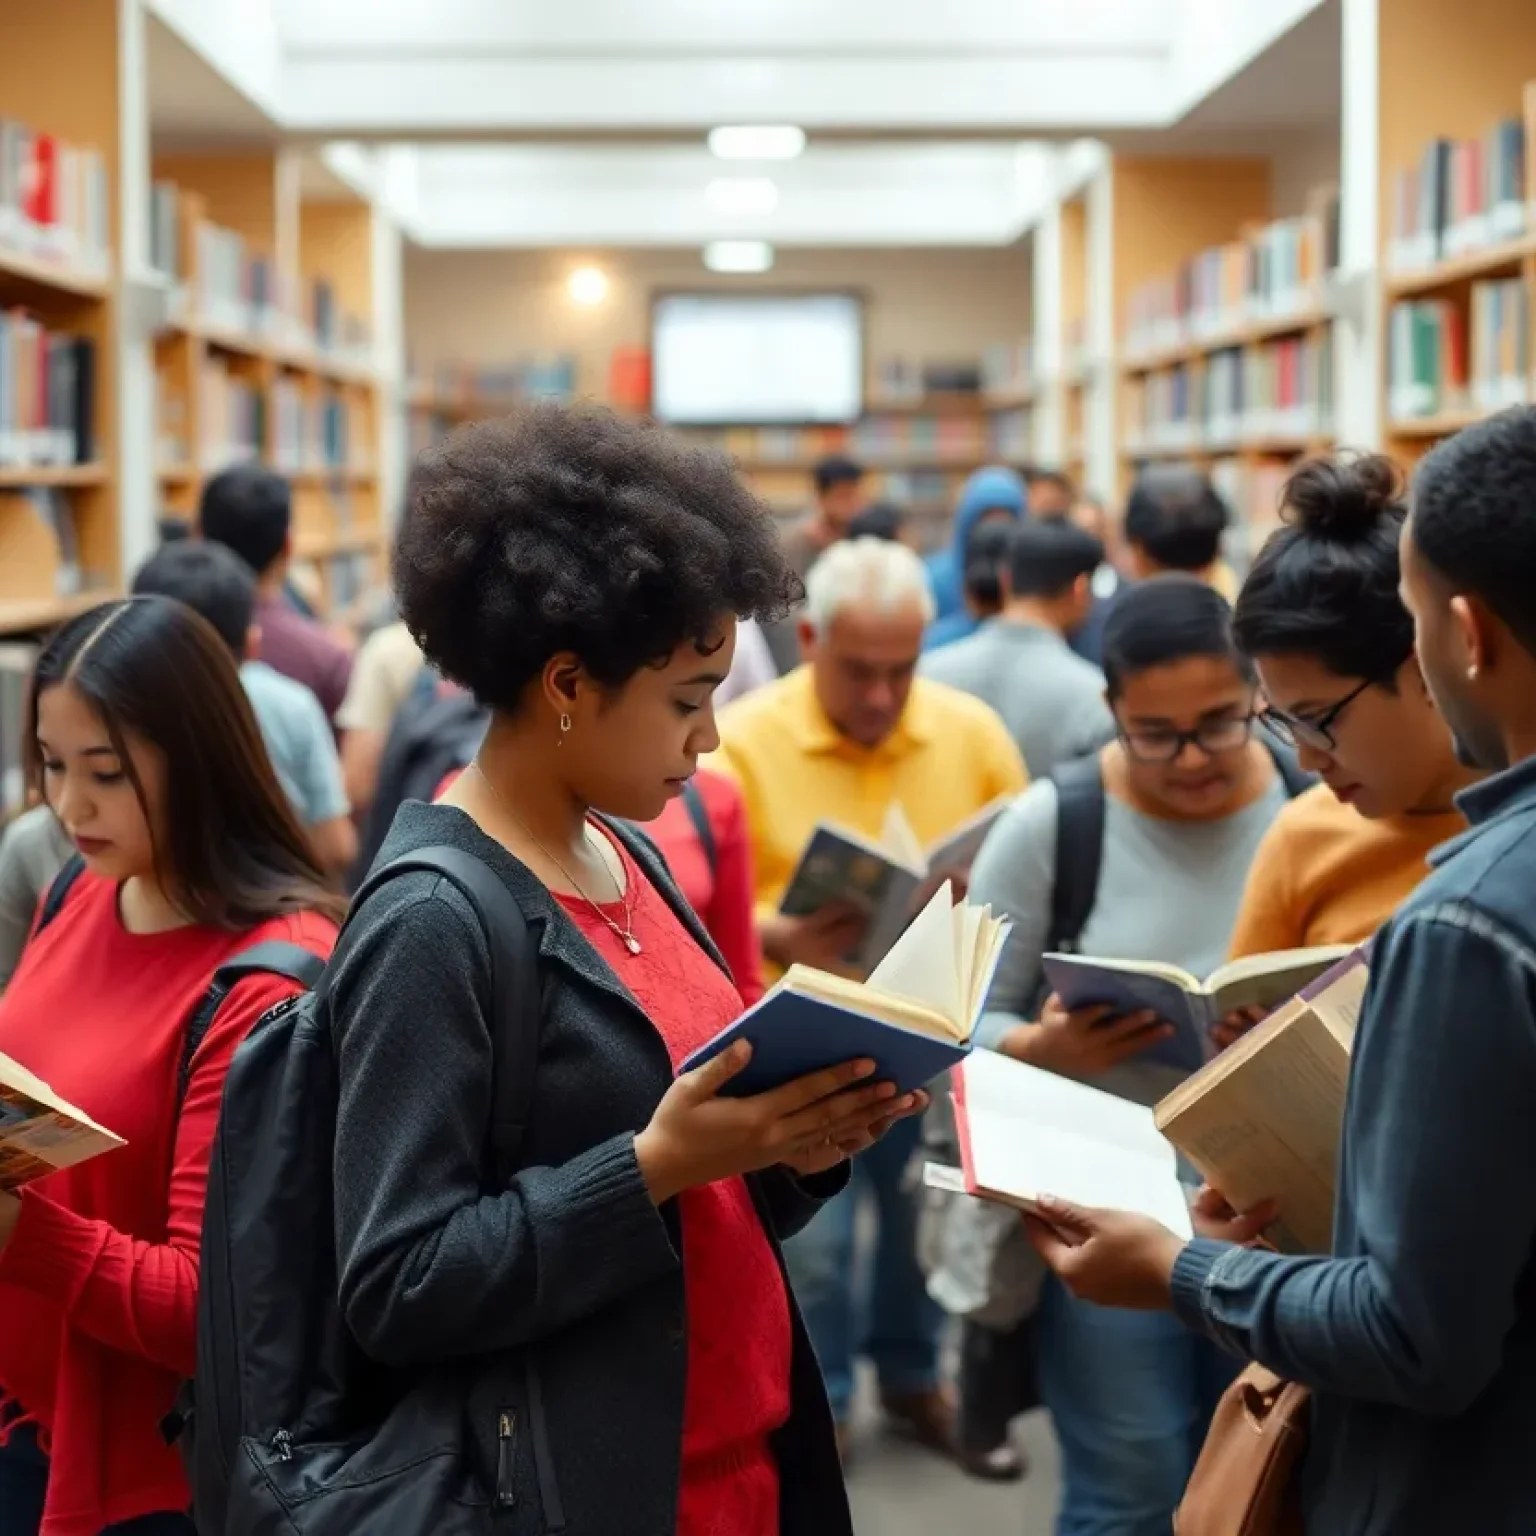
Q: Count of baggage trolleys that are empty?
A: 0